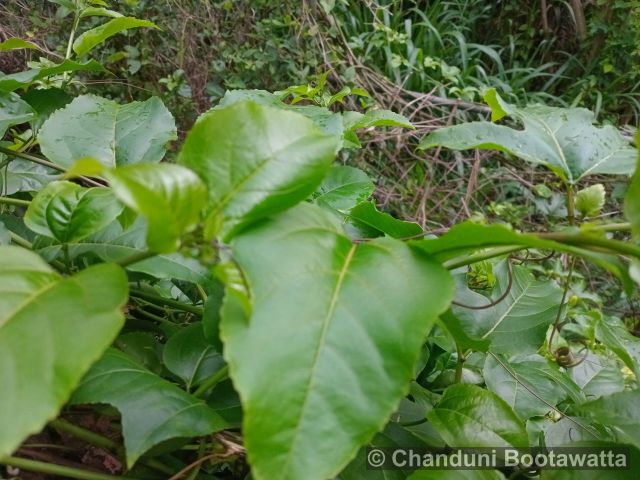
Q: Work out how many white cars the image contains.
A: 0